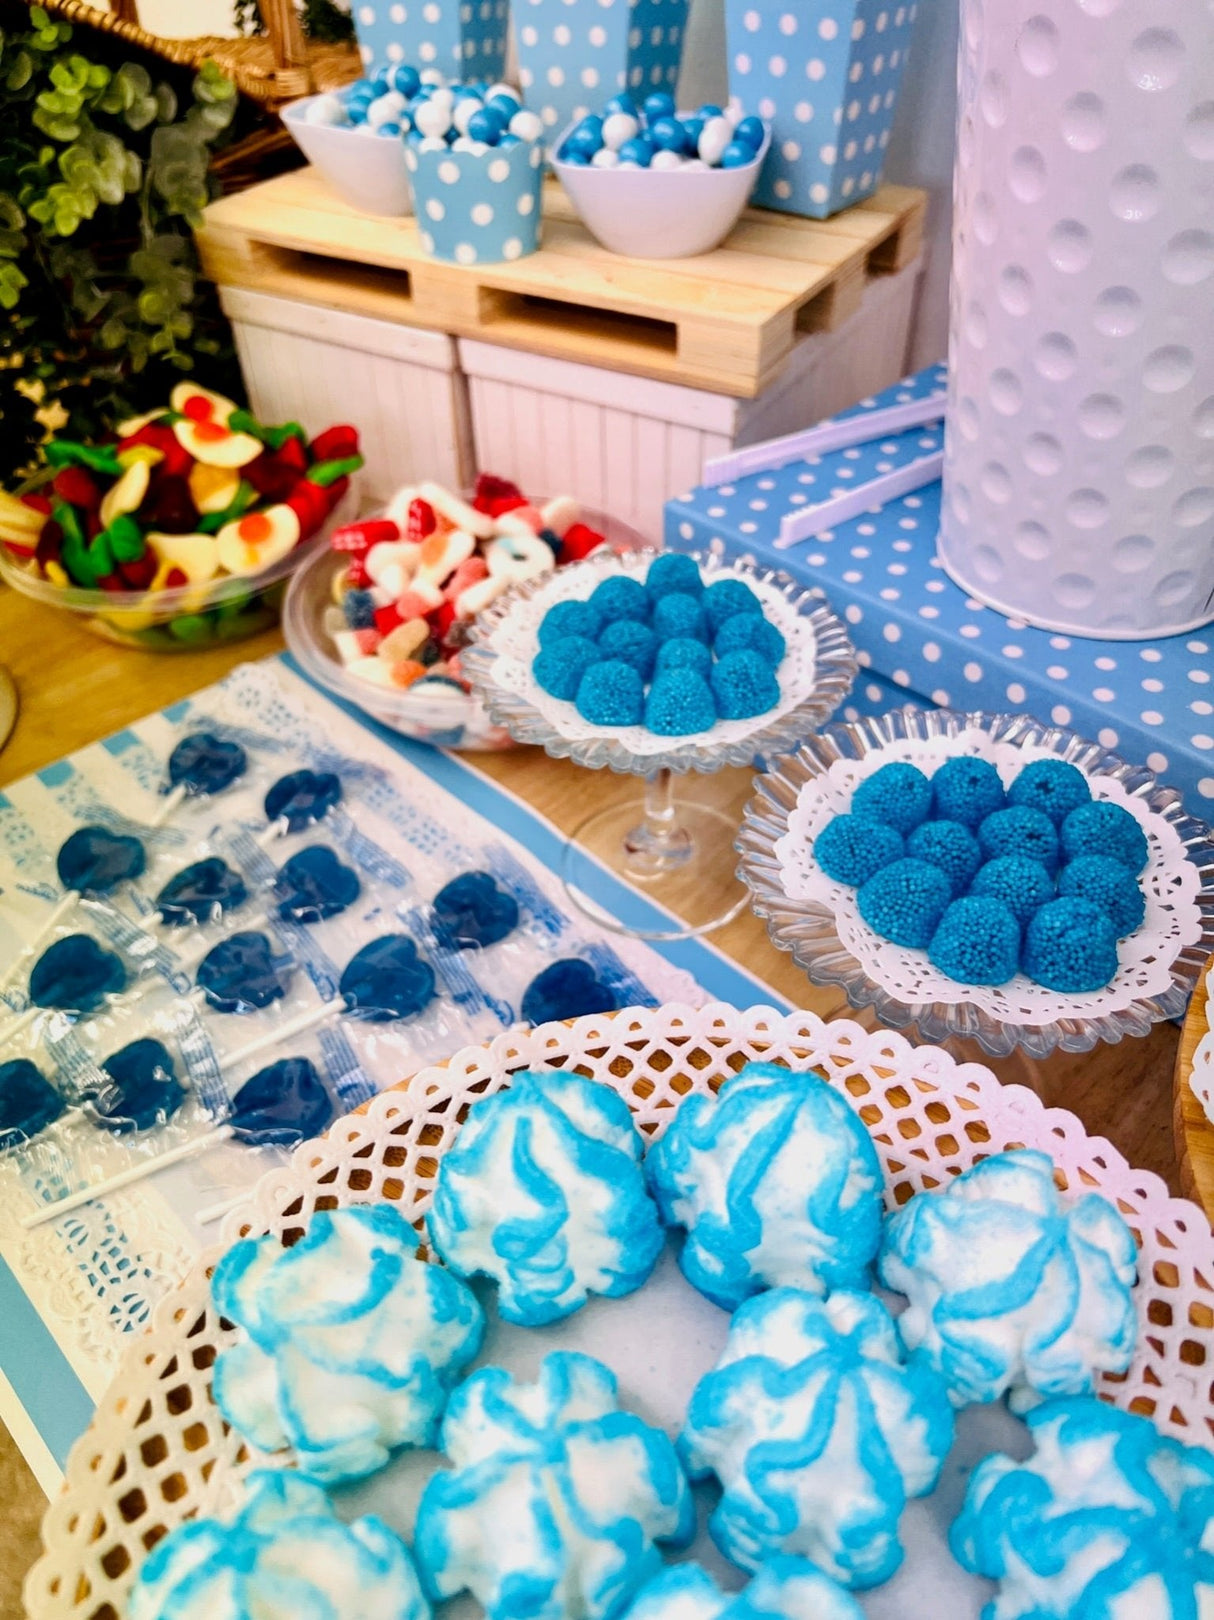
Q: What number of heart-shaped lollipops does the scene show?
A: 13